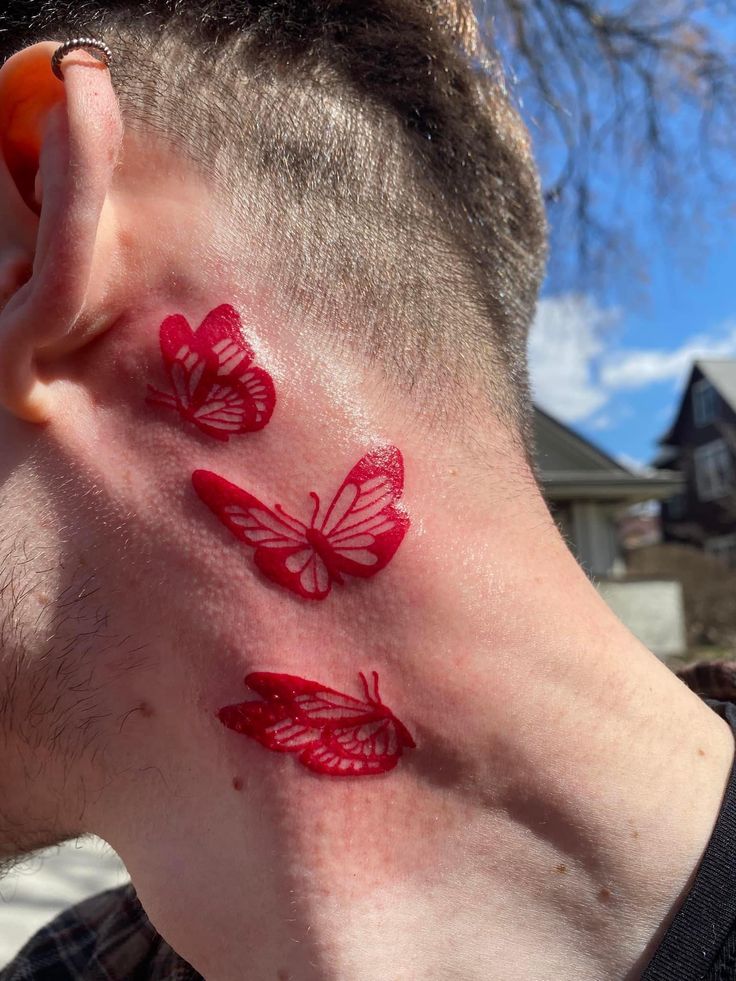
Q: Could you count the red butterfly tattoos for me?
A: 3